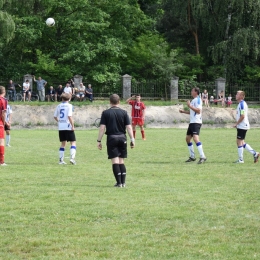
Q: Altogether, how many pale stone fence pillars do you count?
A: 5